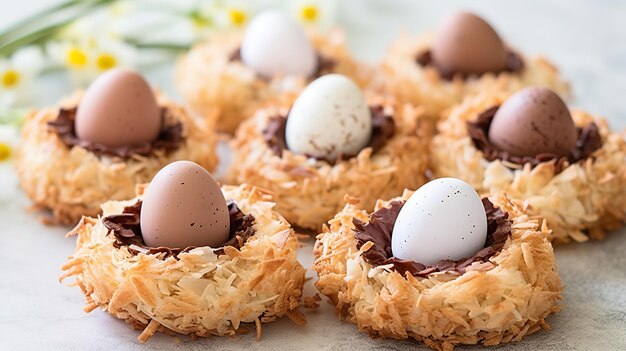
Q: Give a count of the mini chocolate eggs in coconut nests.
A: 7